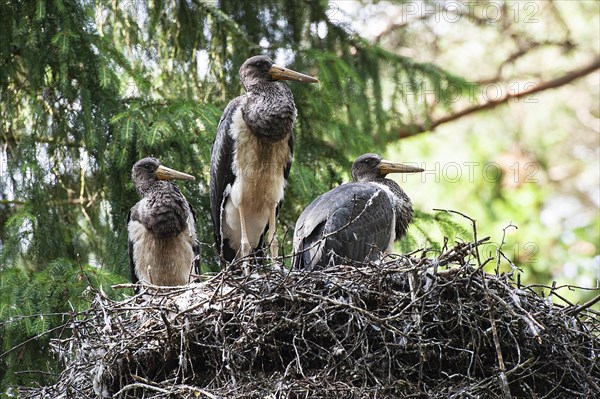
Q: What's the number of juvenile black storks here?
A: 3